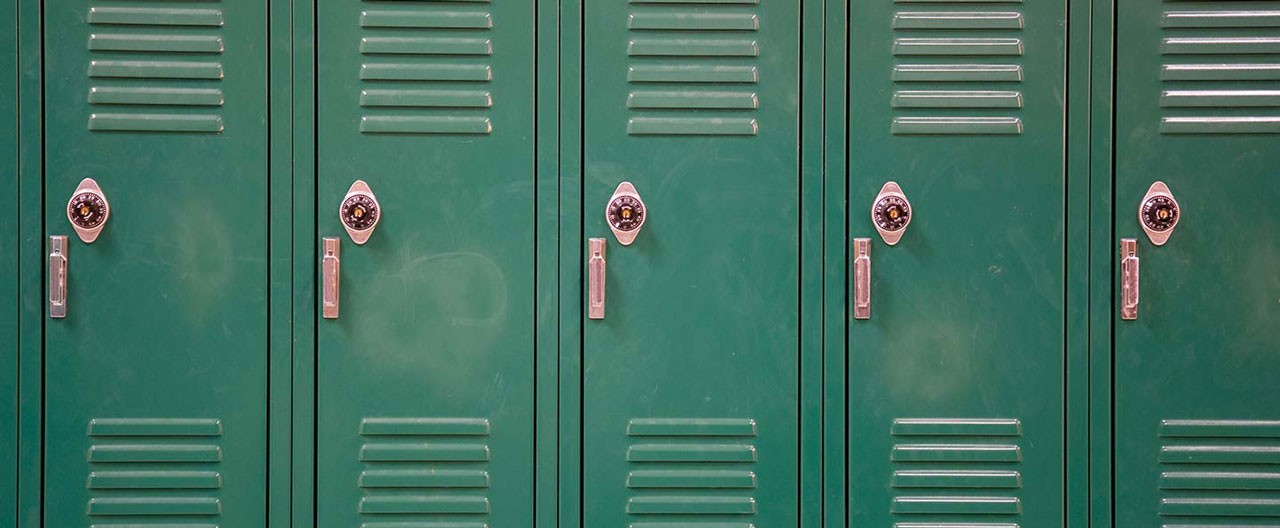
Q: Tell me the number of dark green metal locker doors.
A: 5